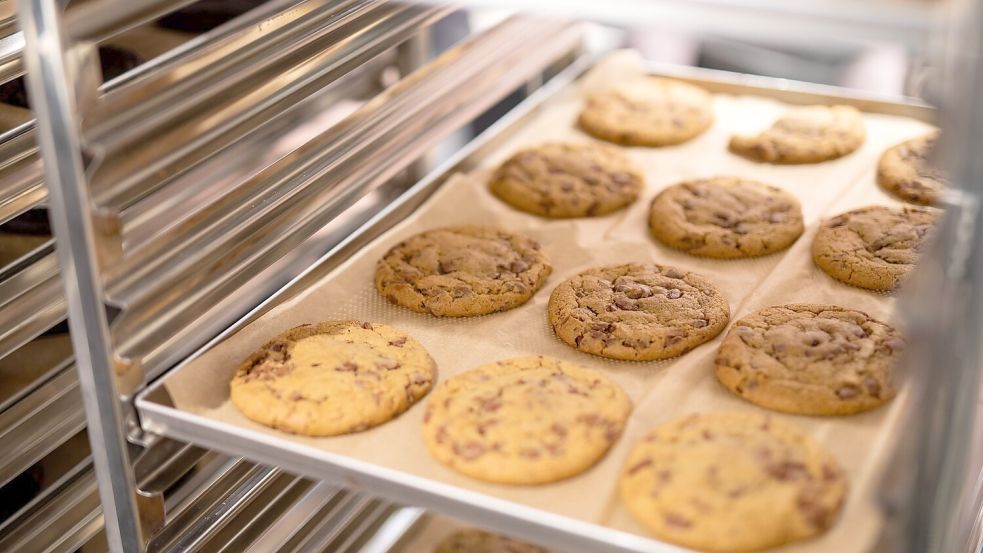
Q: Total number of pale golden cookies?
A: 3